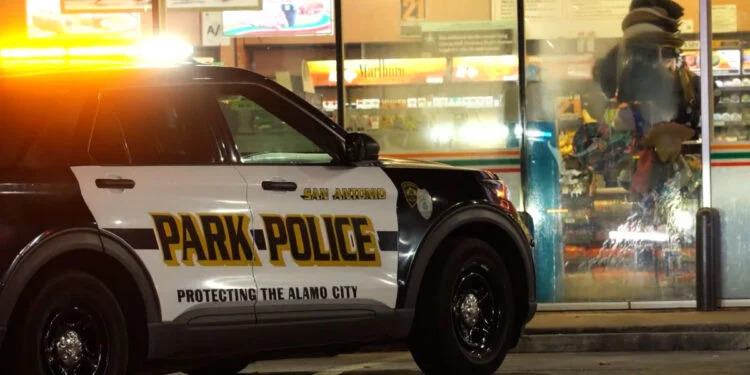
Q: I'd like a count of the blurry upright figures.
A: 1